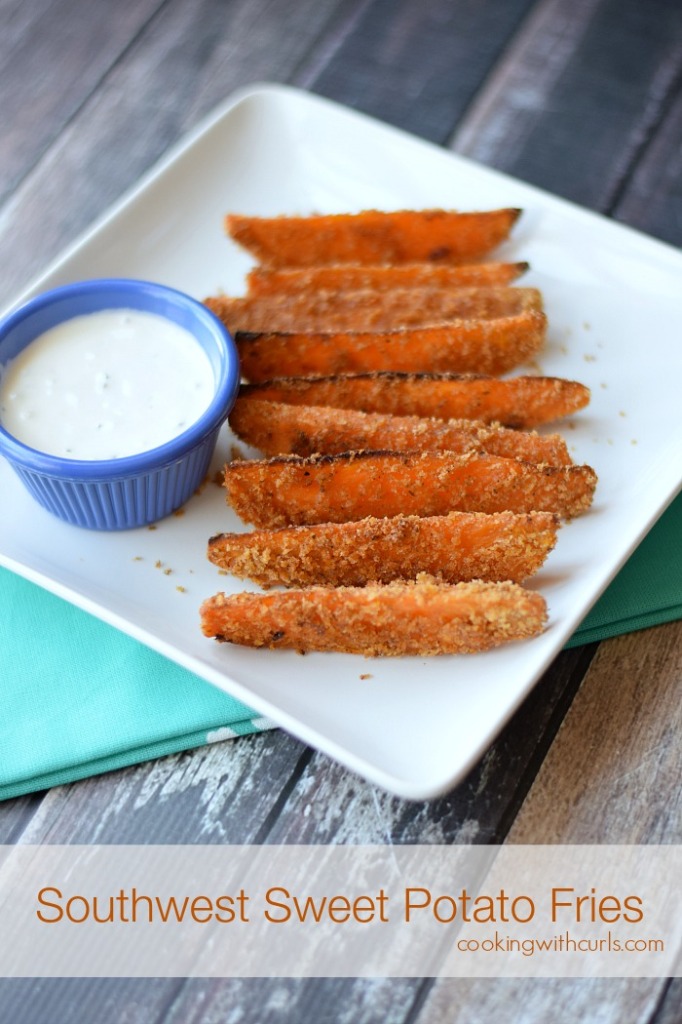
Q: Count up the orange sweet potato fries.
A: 9